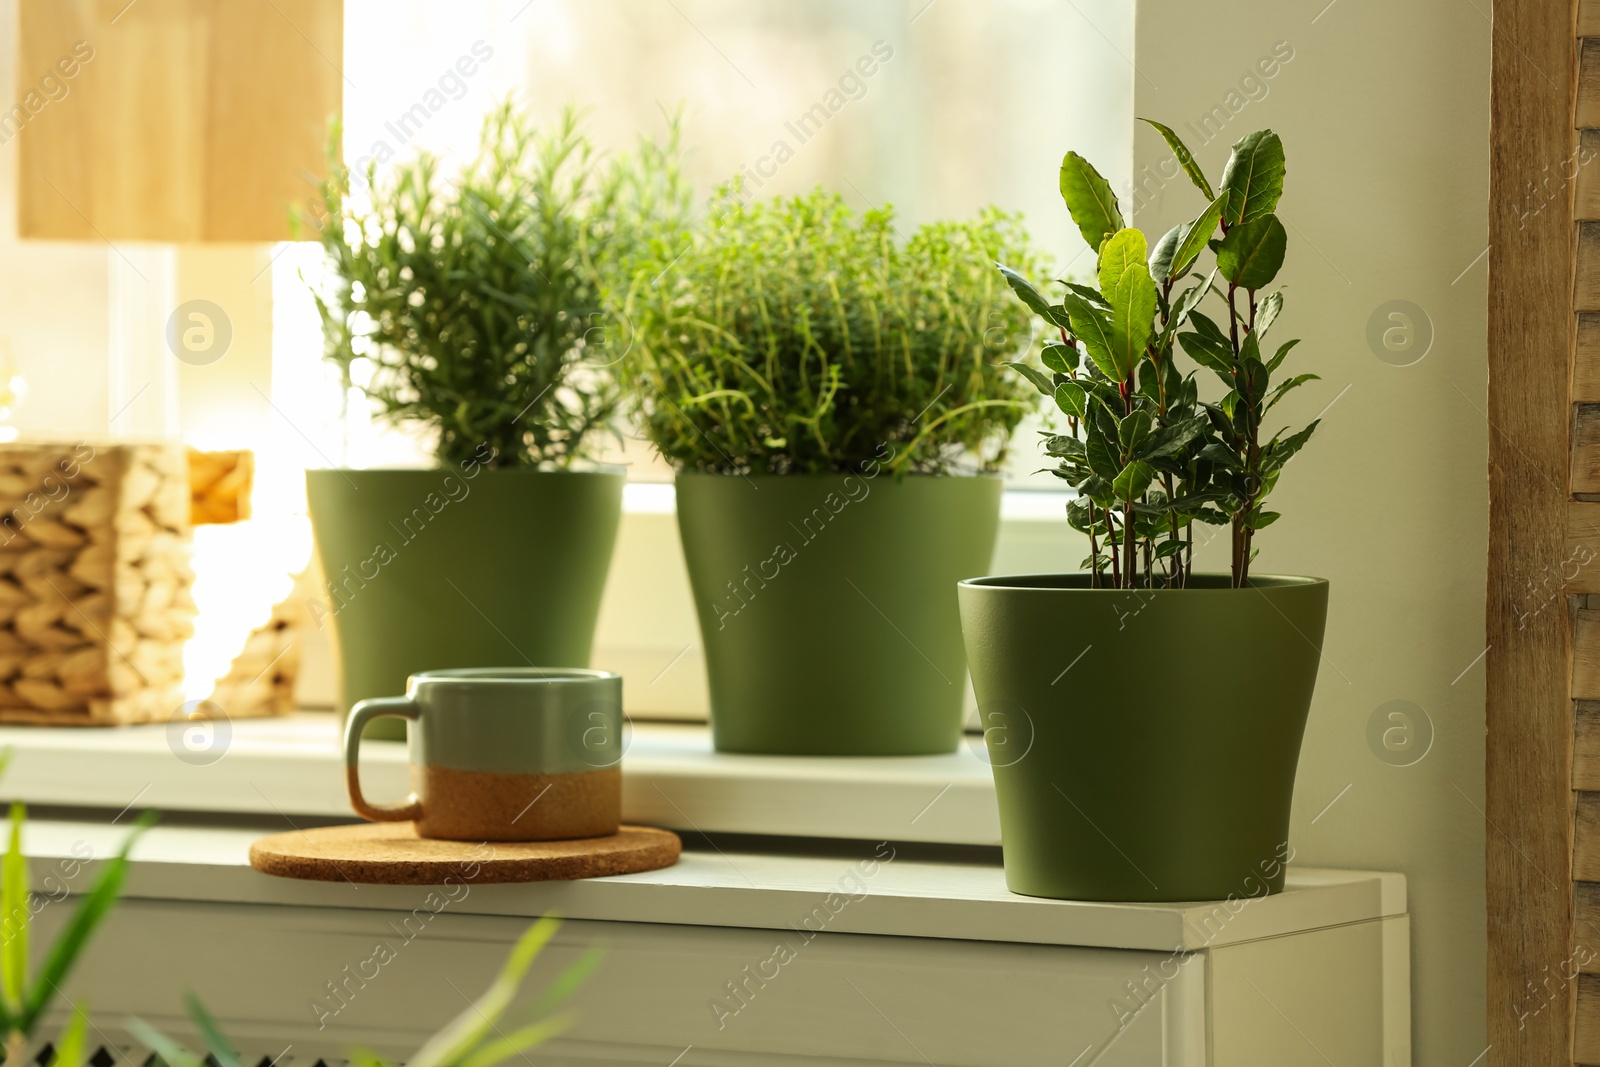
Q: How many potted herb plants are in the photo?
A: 3